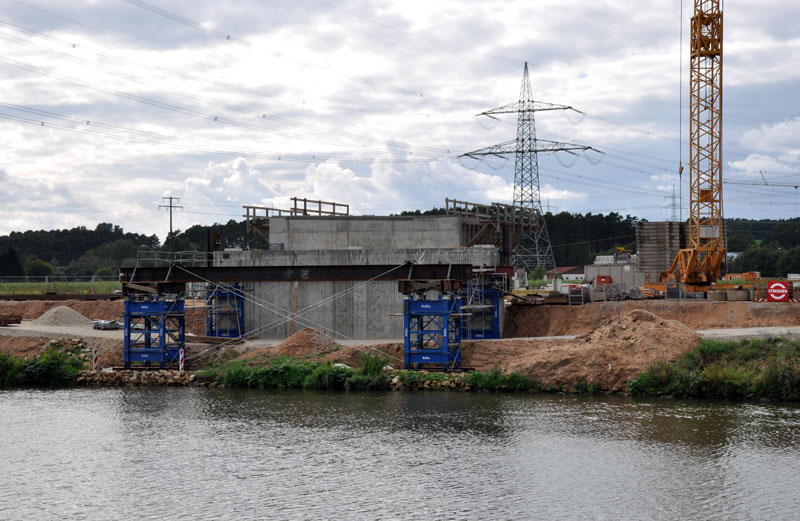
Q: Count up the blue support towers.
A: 4